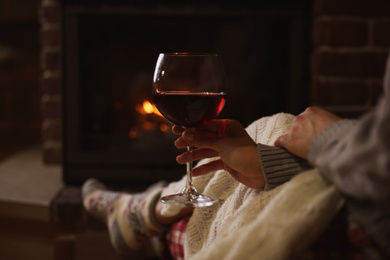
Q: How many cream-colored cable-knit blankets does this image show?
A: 1